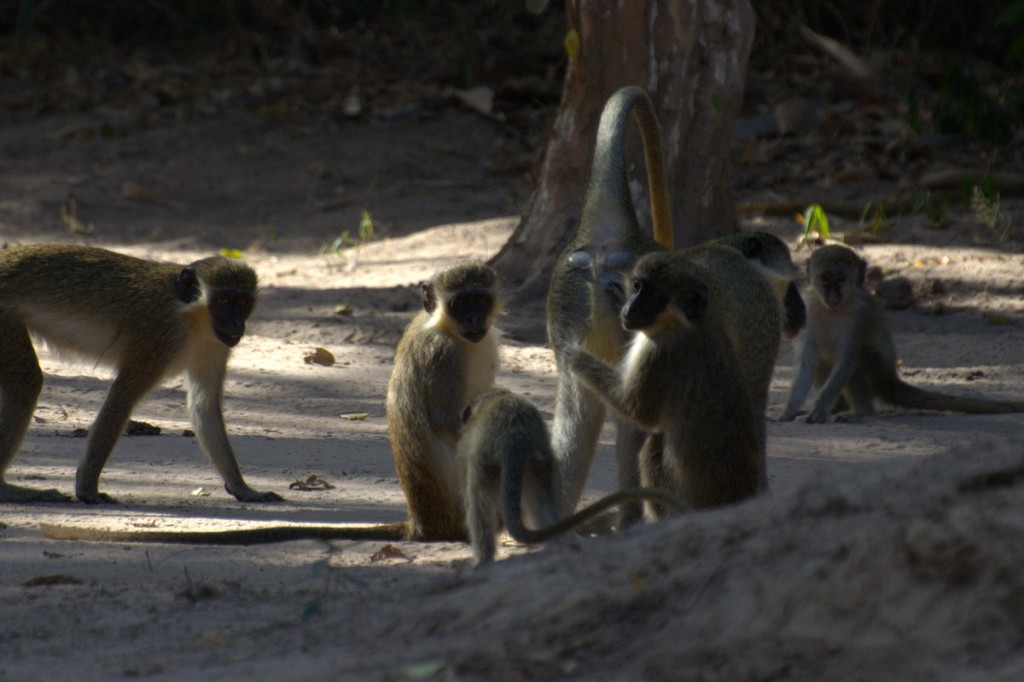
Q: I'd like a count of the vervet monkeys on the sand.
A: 6